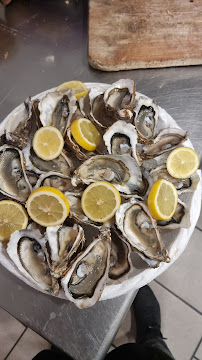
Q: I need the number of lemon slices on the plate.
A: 8